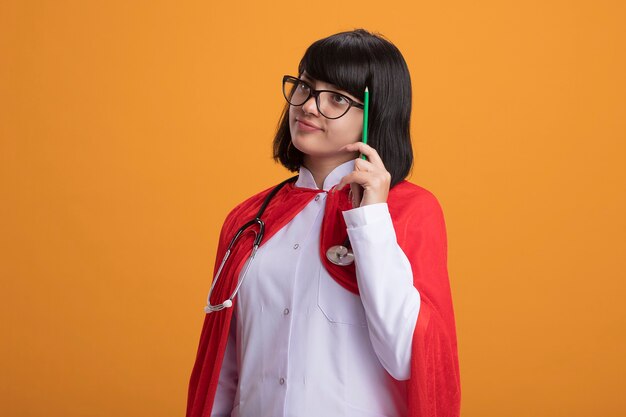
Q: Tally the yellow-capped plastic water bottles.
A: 0